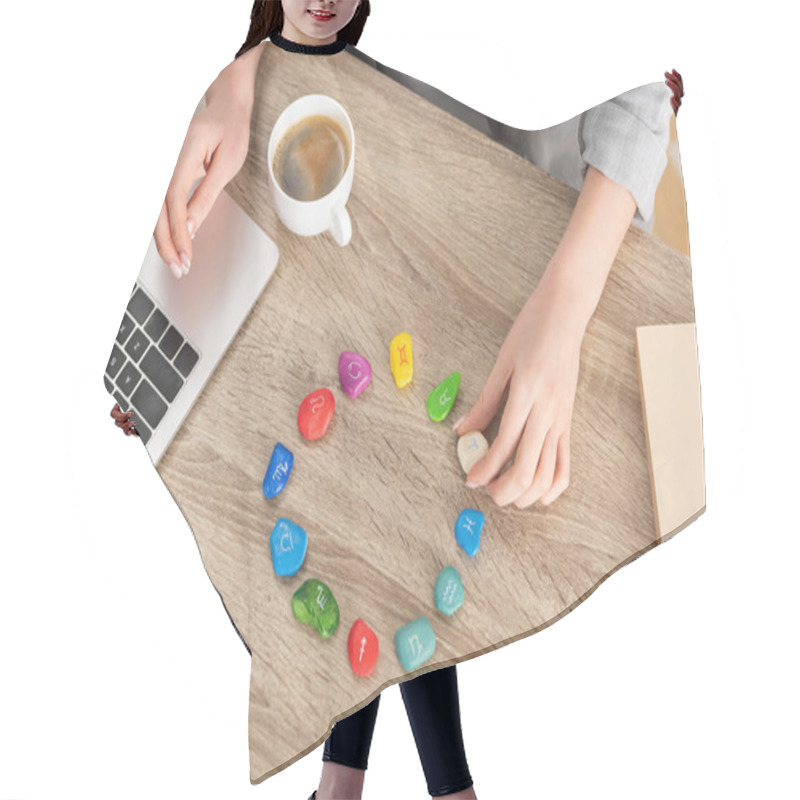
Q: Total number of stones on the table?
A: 12